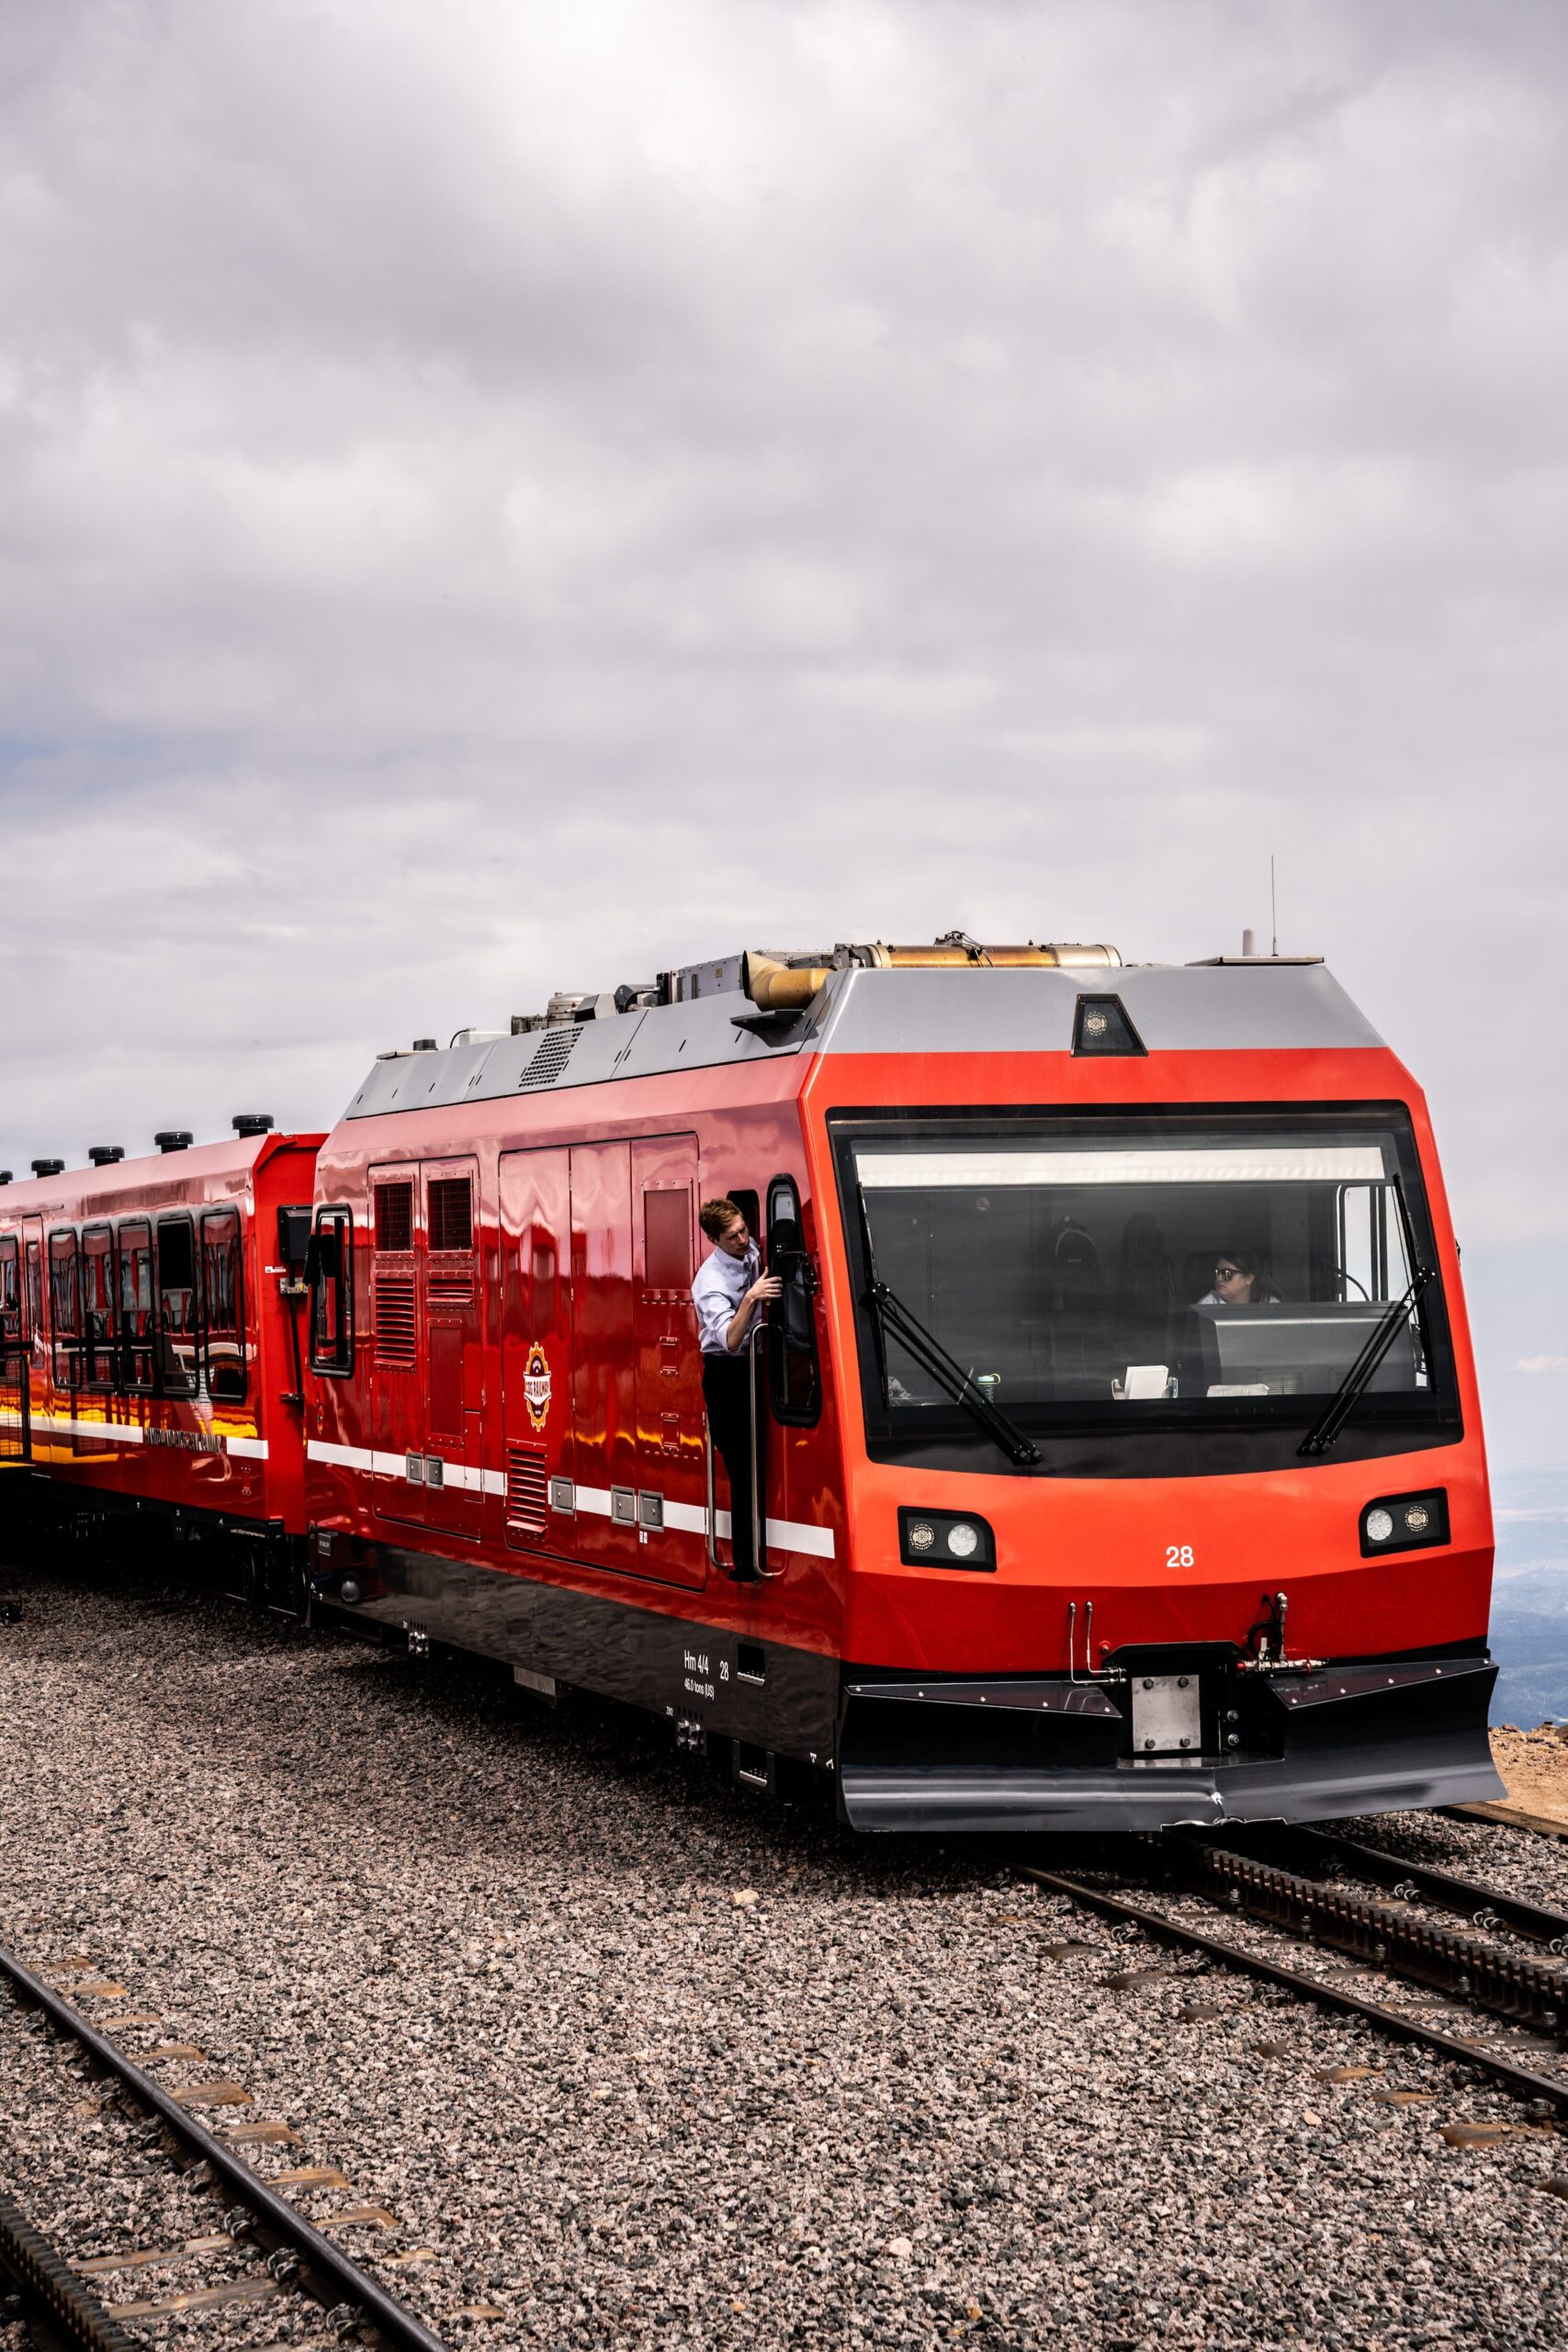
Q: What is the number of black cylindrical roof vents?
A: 5